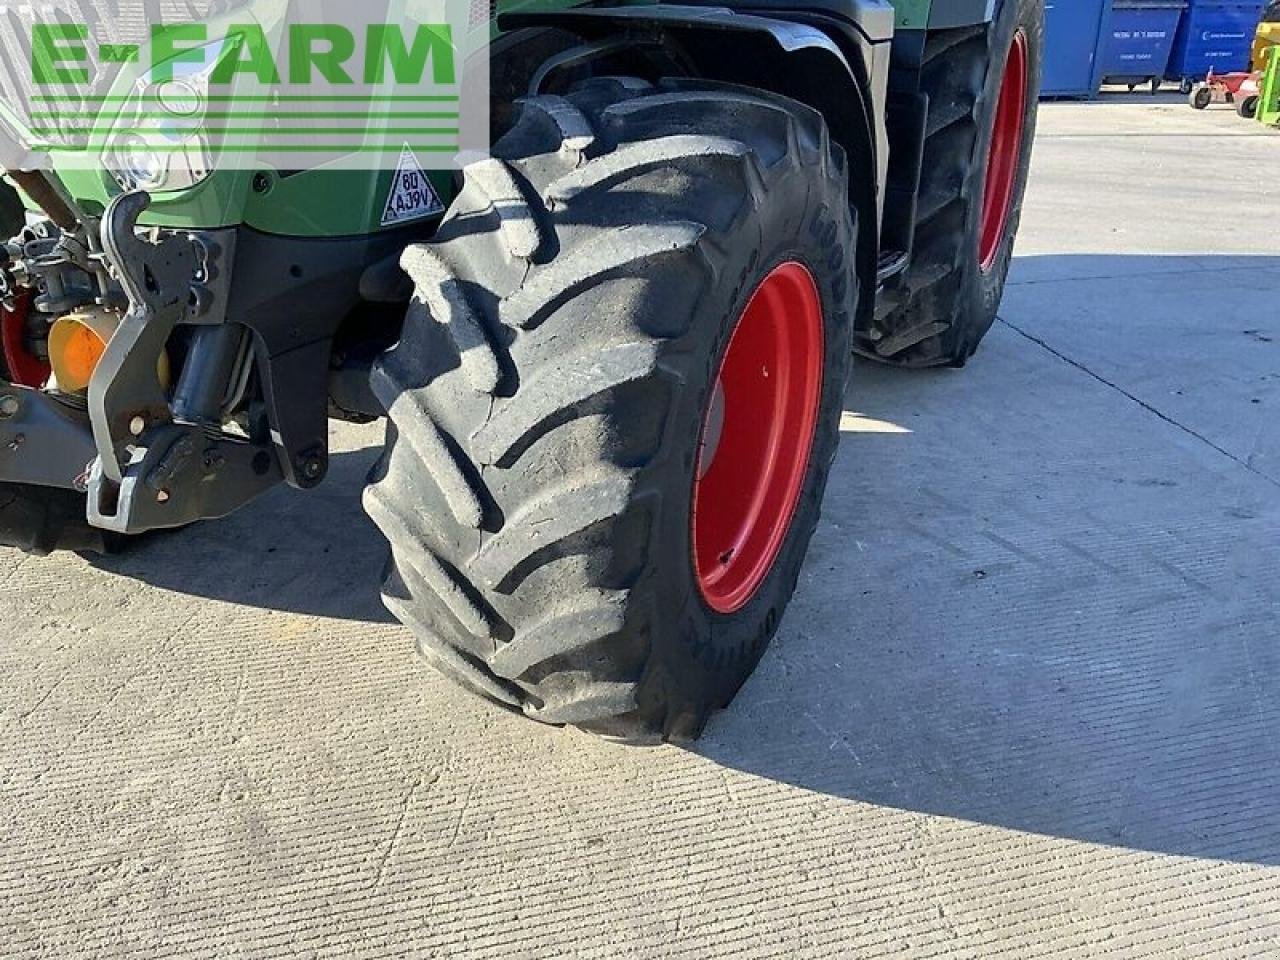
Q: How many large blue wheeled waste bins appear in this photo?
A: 2